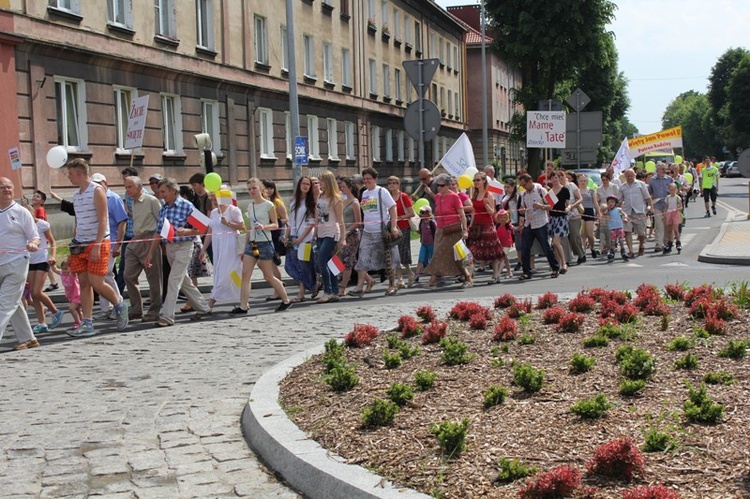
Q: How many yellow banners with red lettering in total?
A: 1